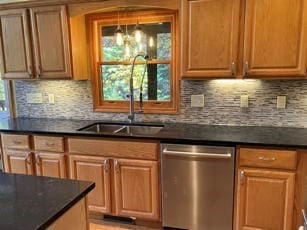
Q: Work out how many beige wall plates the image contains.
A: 5